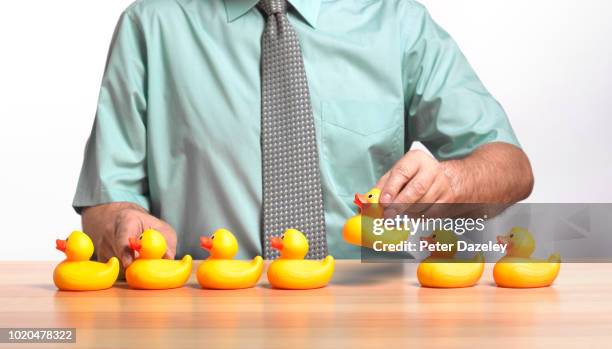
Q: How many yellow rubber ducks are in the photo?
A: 7